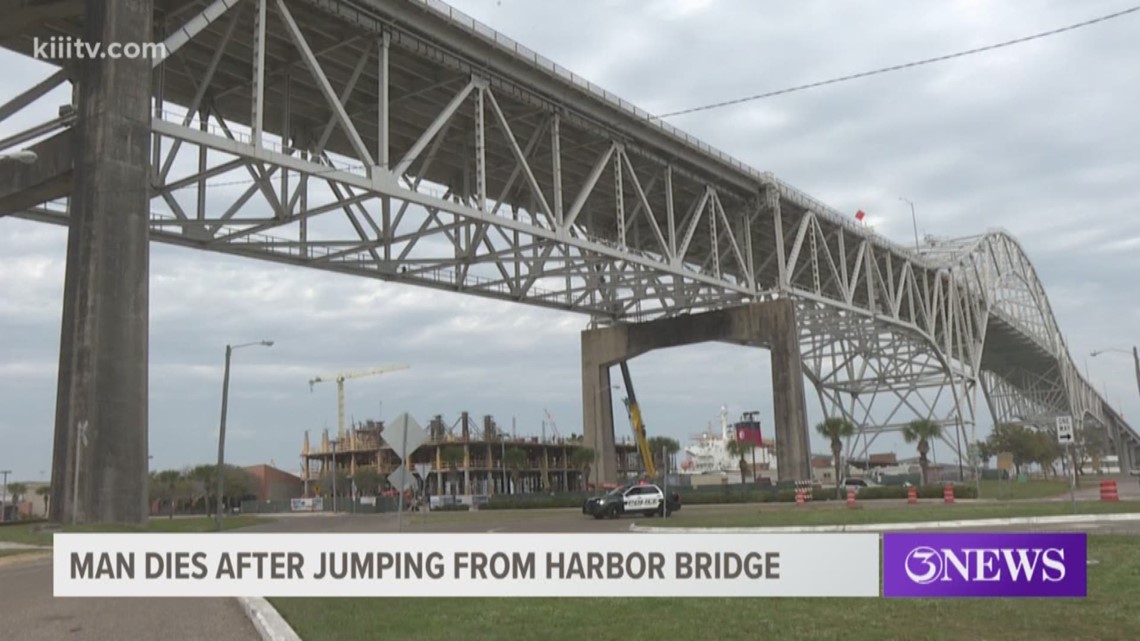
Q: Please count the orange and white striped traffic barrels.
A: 5